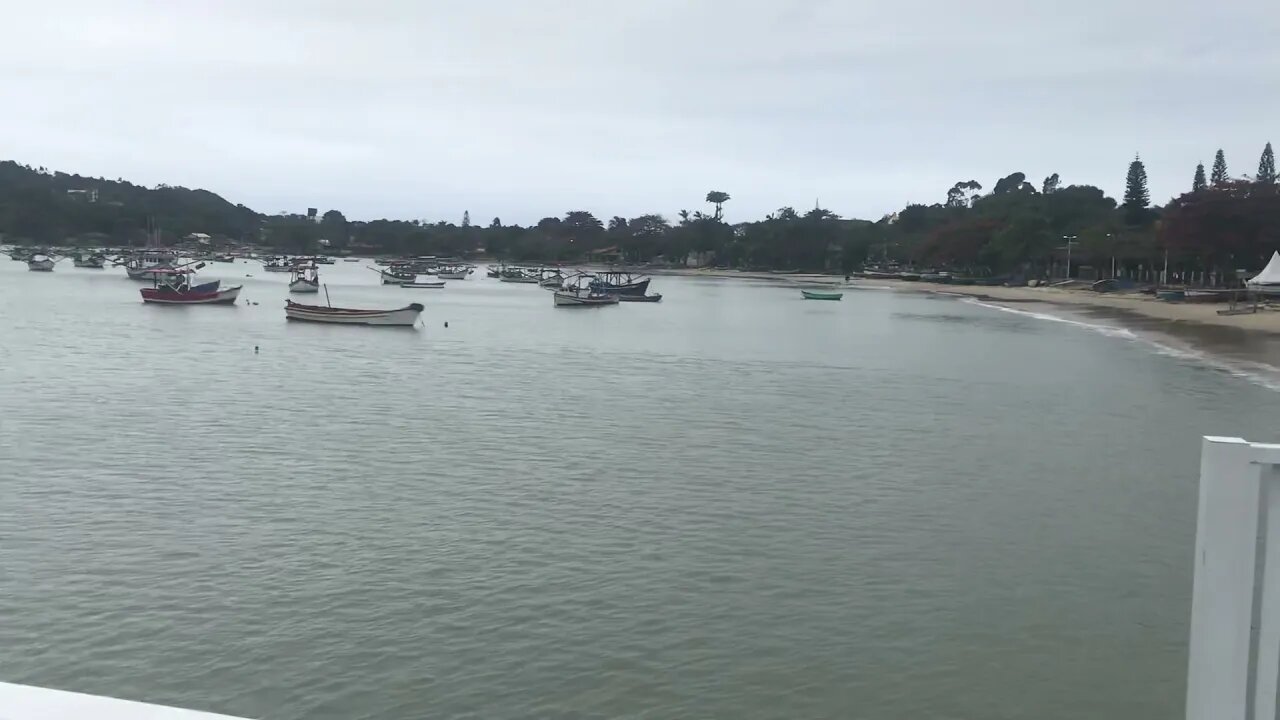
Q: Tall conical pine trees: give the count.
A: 4